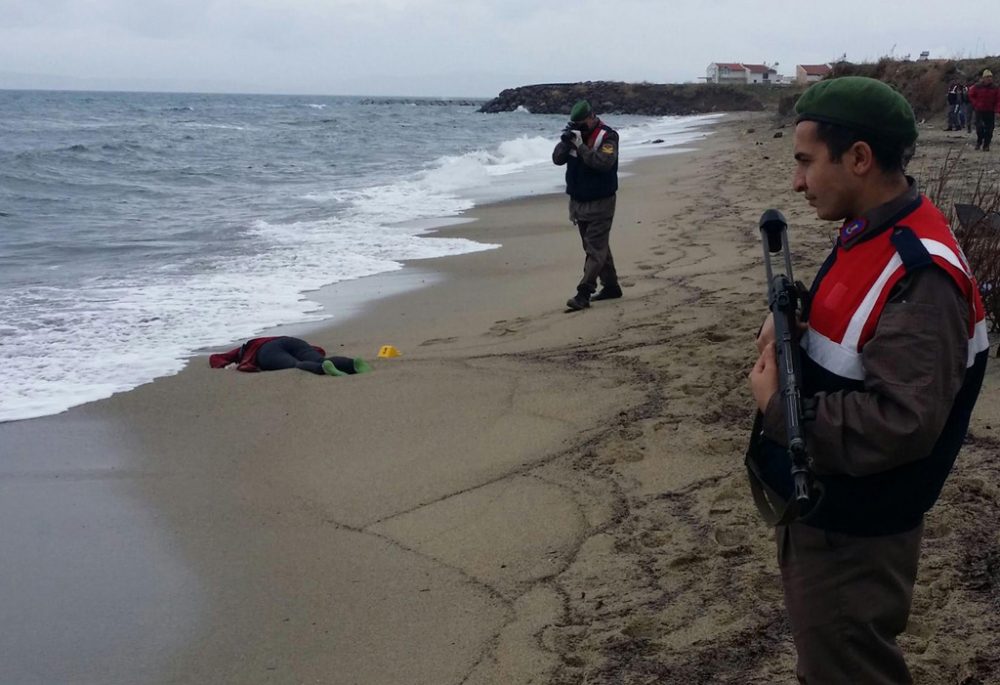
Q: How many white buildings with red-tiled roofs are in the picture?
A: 3